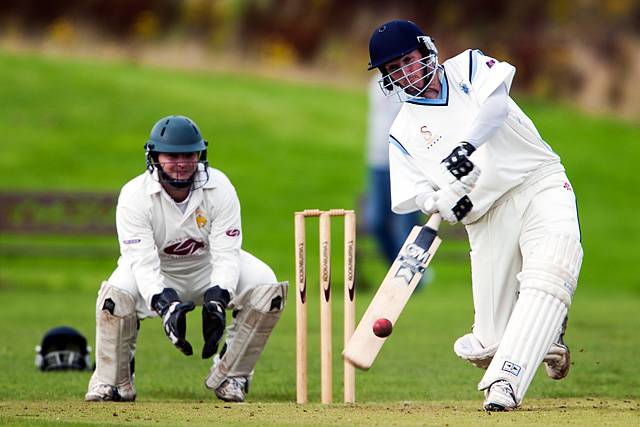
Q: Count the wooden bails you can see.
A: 2